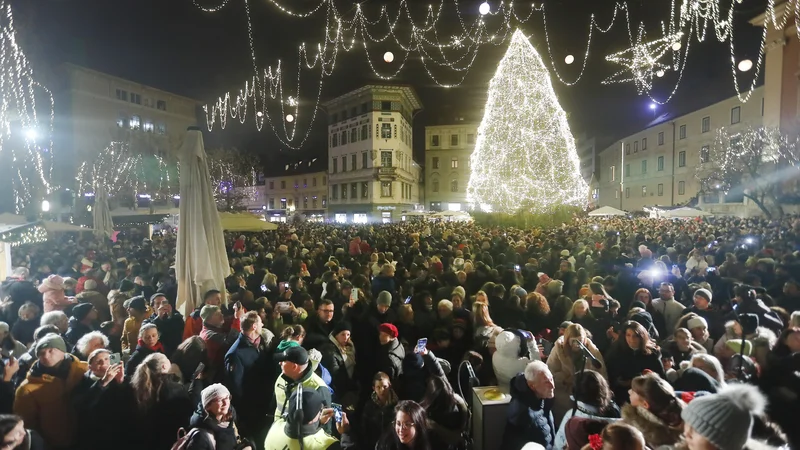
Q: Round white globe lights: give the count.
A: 8